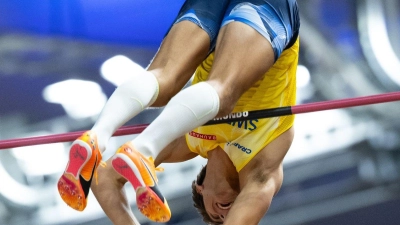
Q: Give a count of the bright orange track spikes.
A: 2